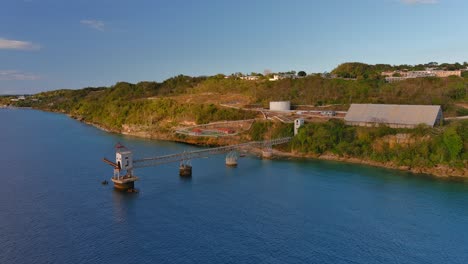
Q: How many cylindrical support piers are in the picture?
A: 4